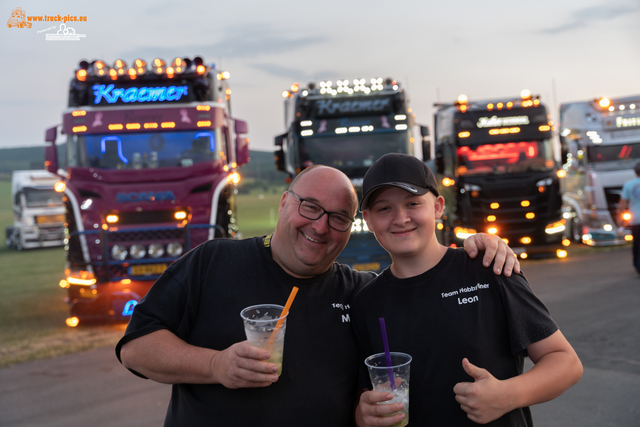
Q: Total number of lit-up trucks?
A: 4